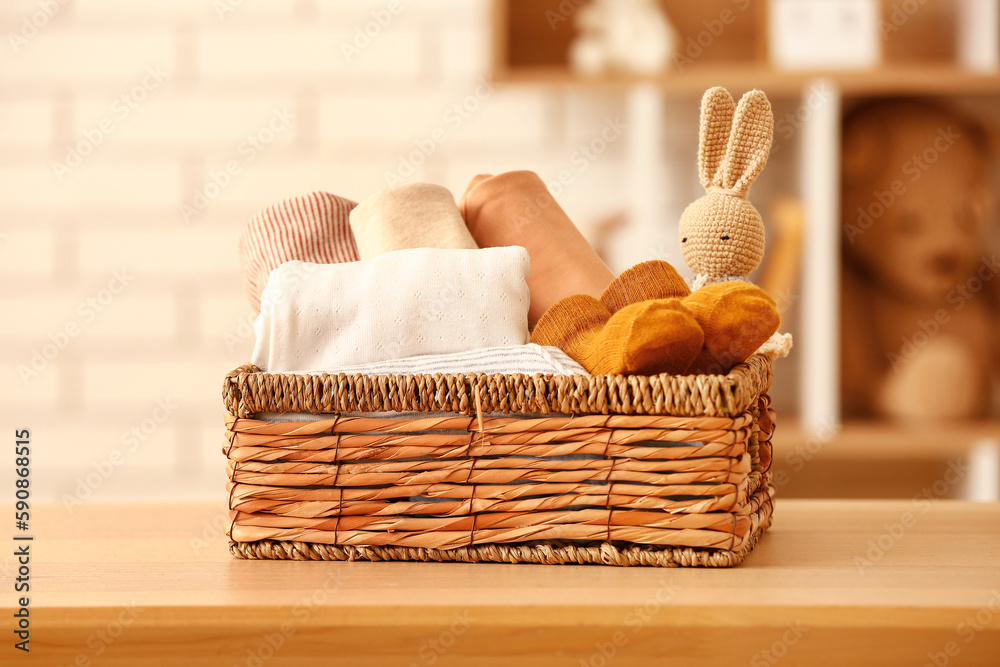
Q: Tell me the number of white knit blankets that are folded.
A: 1